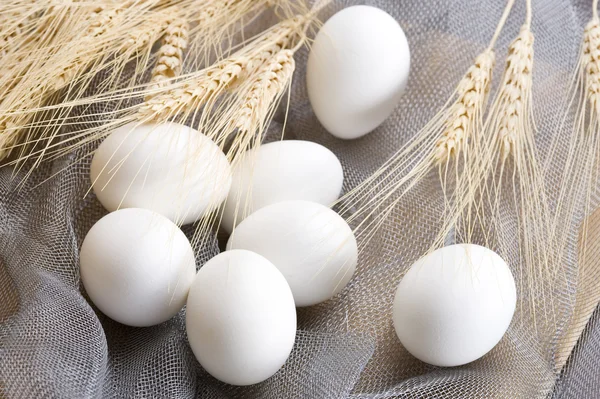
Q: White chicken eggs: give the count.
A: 7